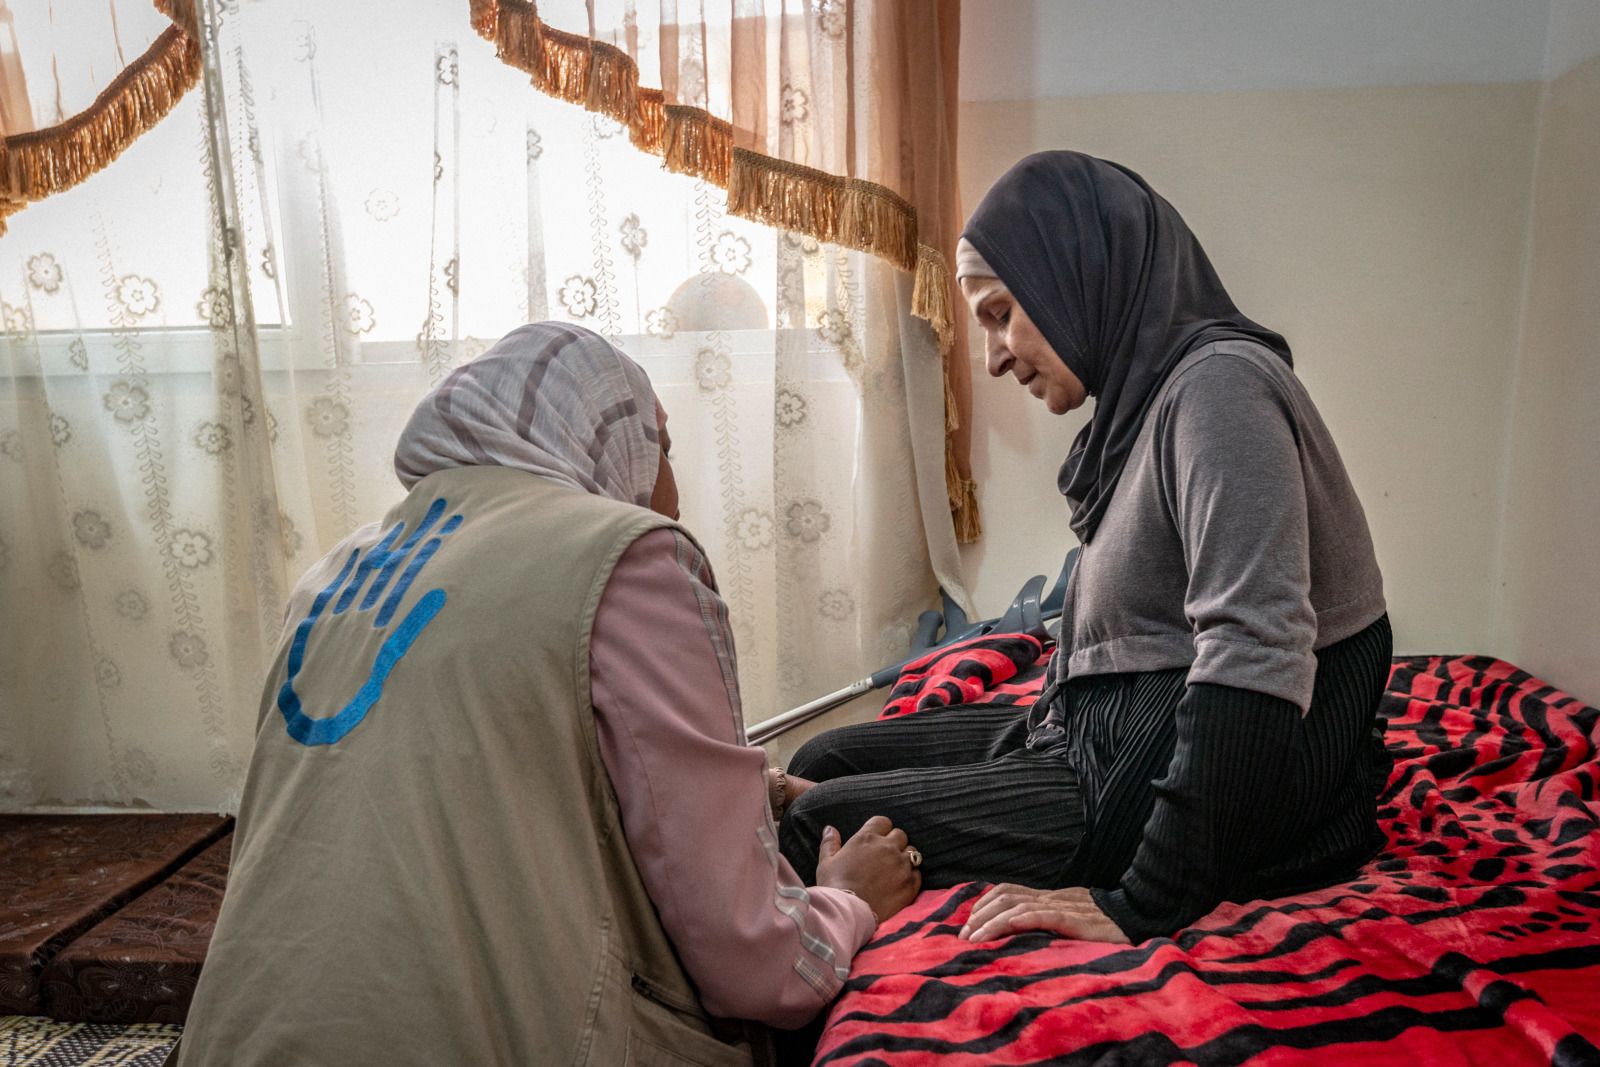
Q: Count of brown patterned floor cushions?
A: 2